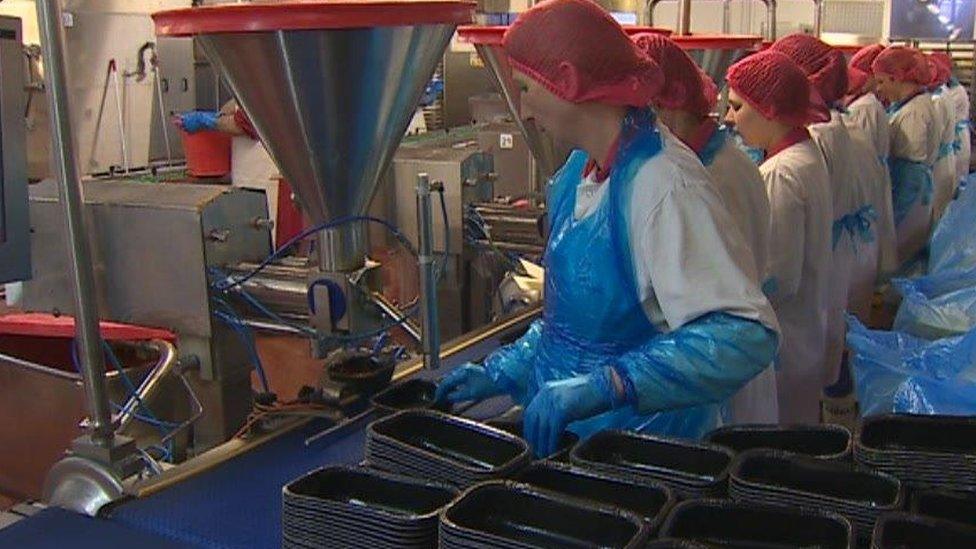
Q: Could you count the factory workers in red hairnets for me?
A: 8